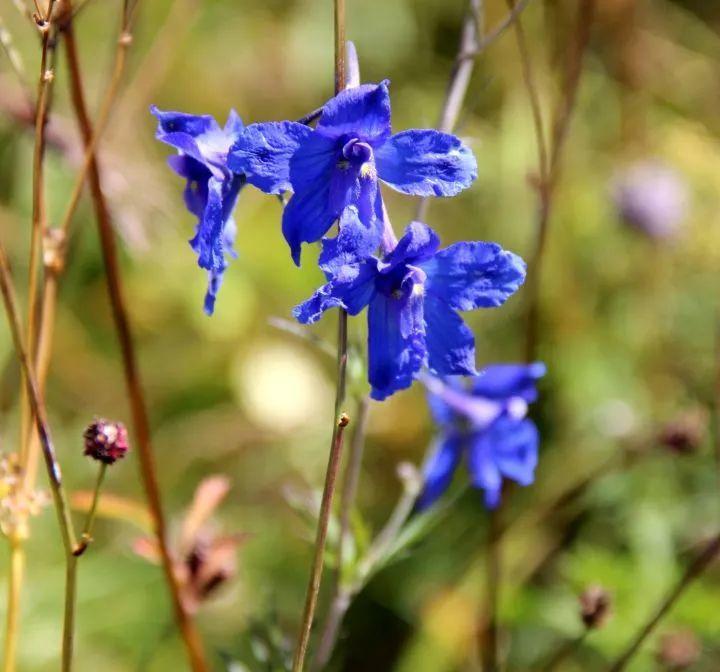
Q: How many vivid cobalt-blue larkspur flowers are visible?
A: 4